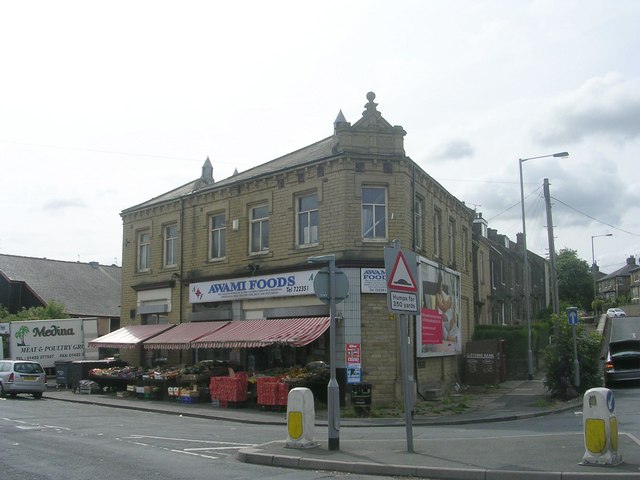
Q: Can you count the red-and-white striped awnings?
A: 3